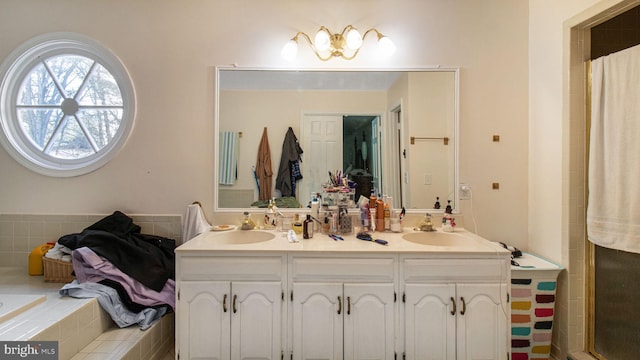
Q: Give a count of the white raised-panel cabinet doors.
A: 6